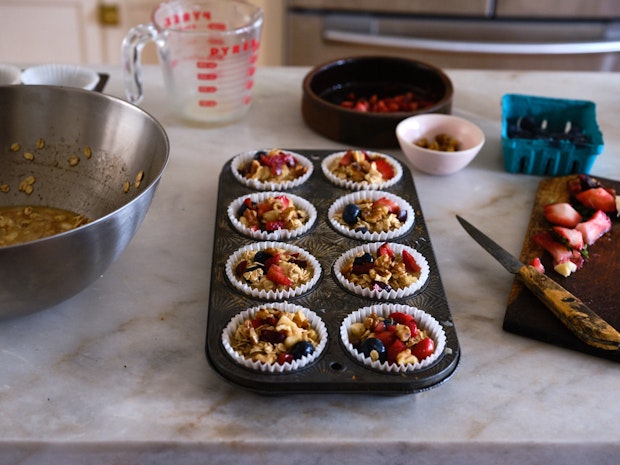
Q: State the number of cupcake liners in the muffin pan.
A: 8